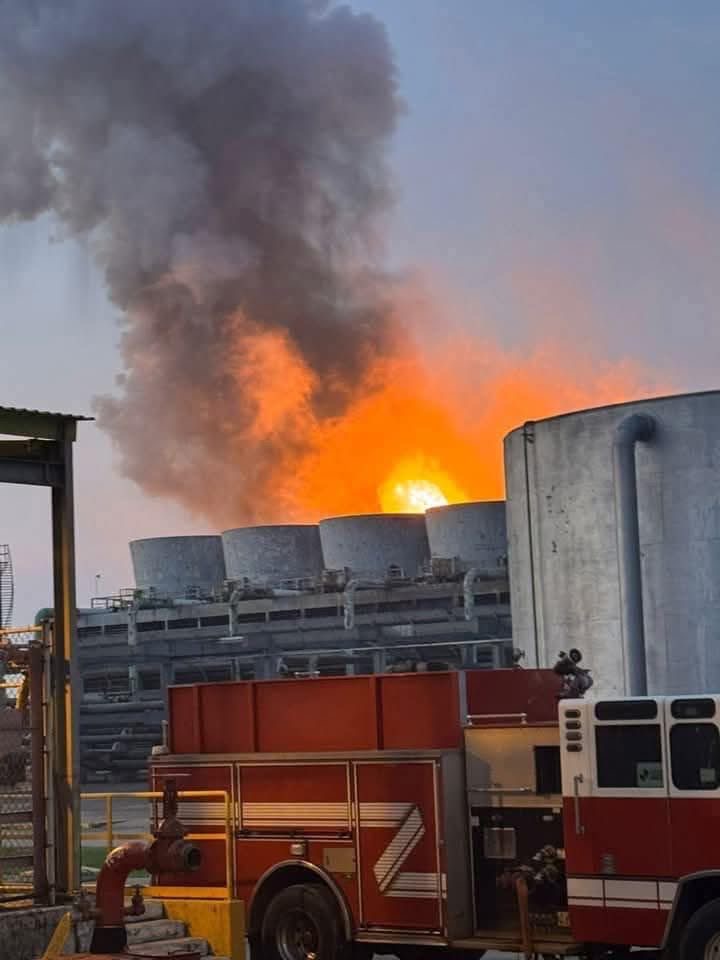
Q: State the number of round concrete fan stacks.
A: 4